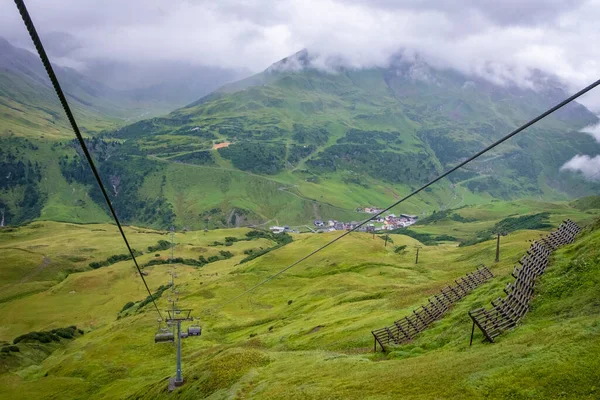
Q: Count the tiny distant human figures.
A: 0